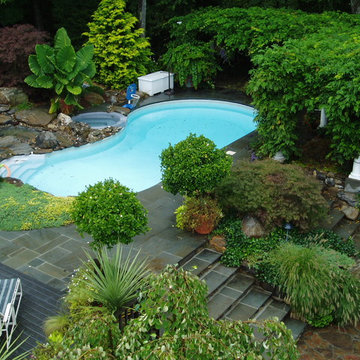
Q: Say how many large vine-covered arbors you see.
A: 1